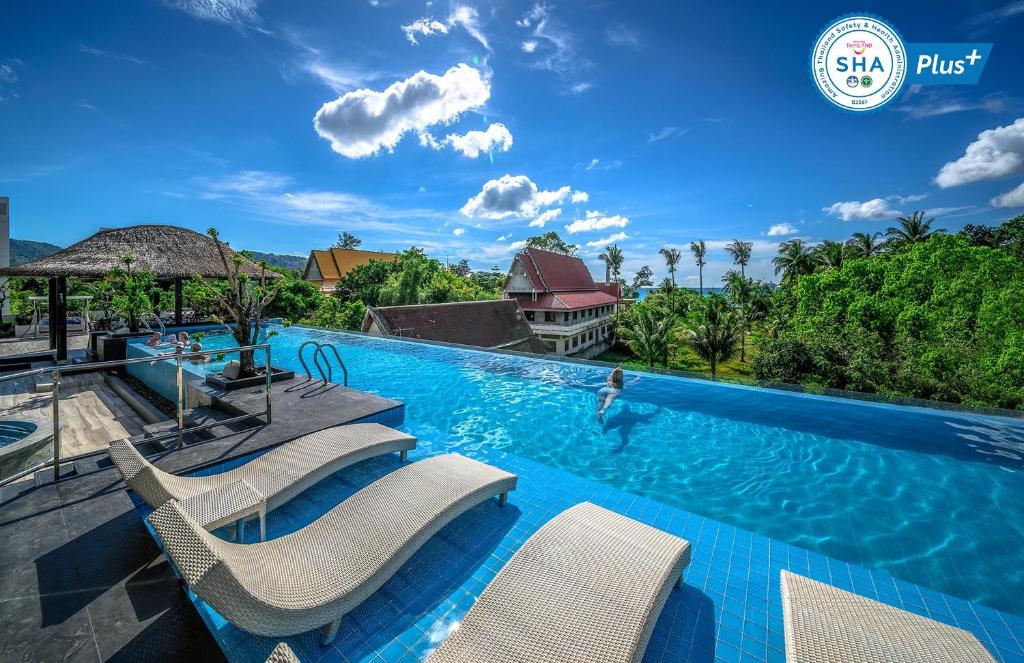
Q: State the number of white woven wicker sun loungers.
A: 4